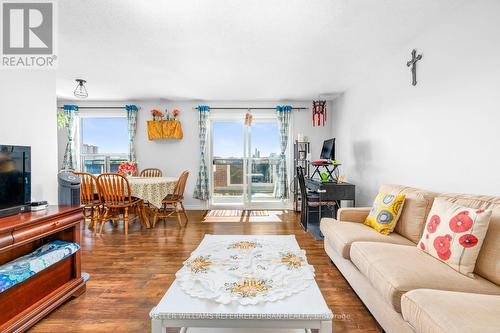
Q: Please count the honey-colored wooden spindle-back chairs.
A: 4